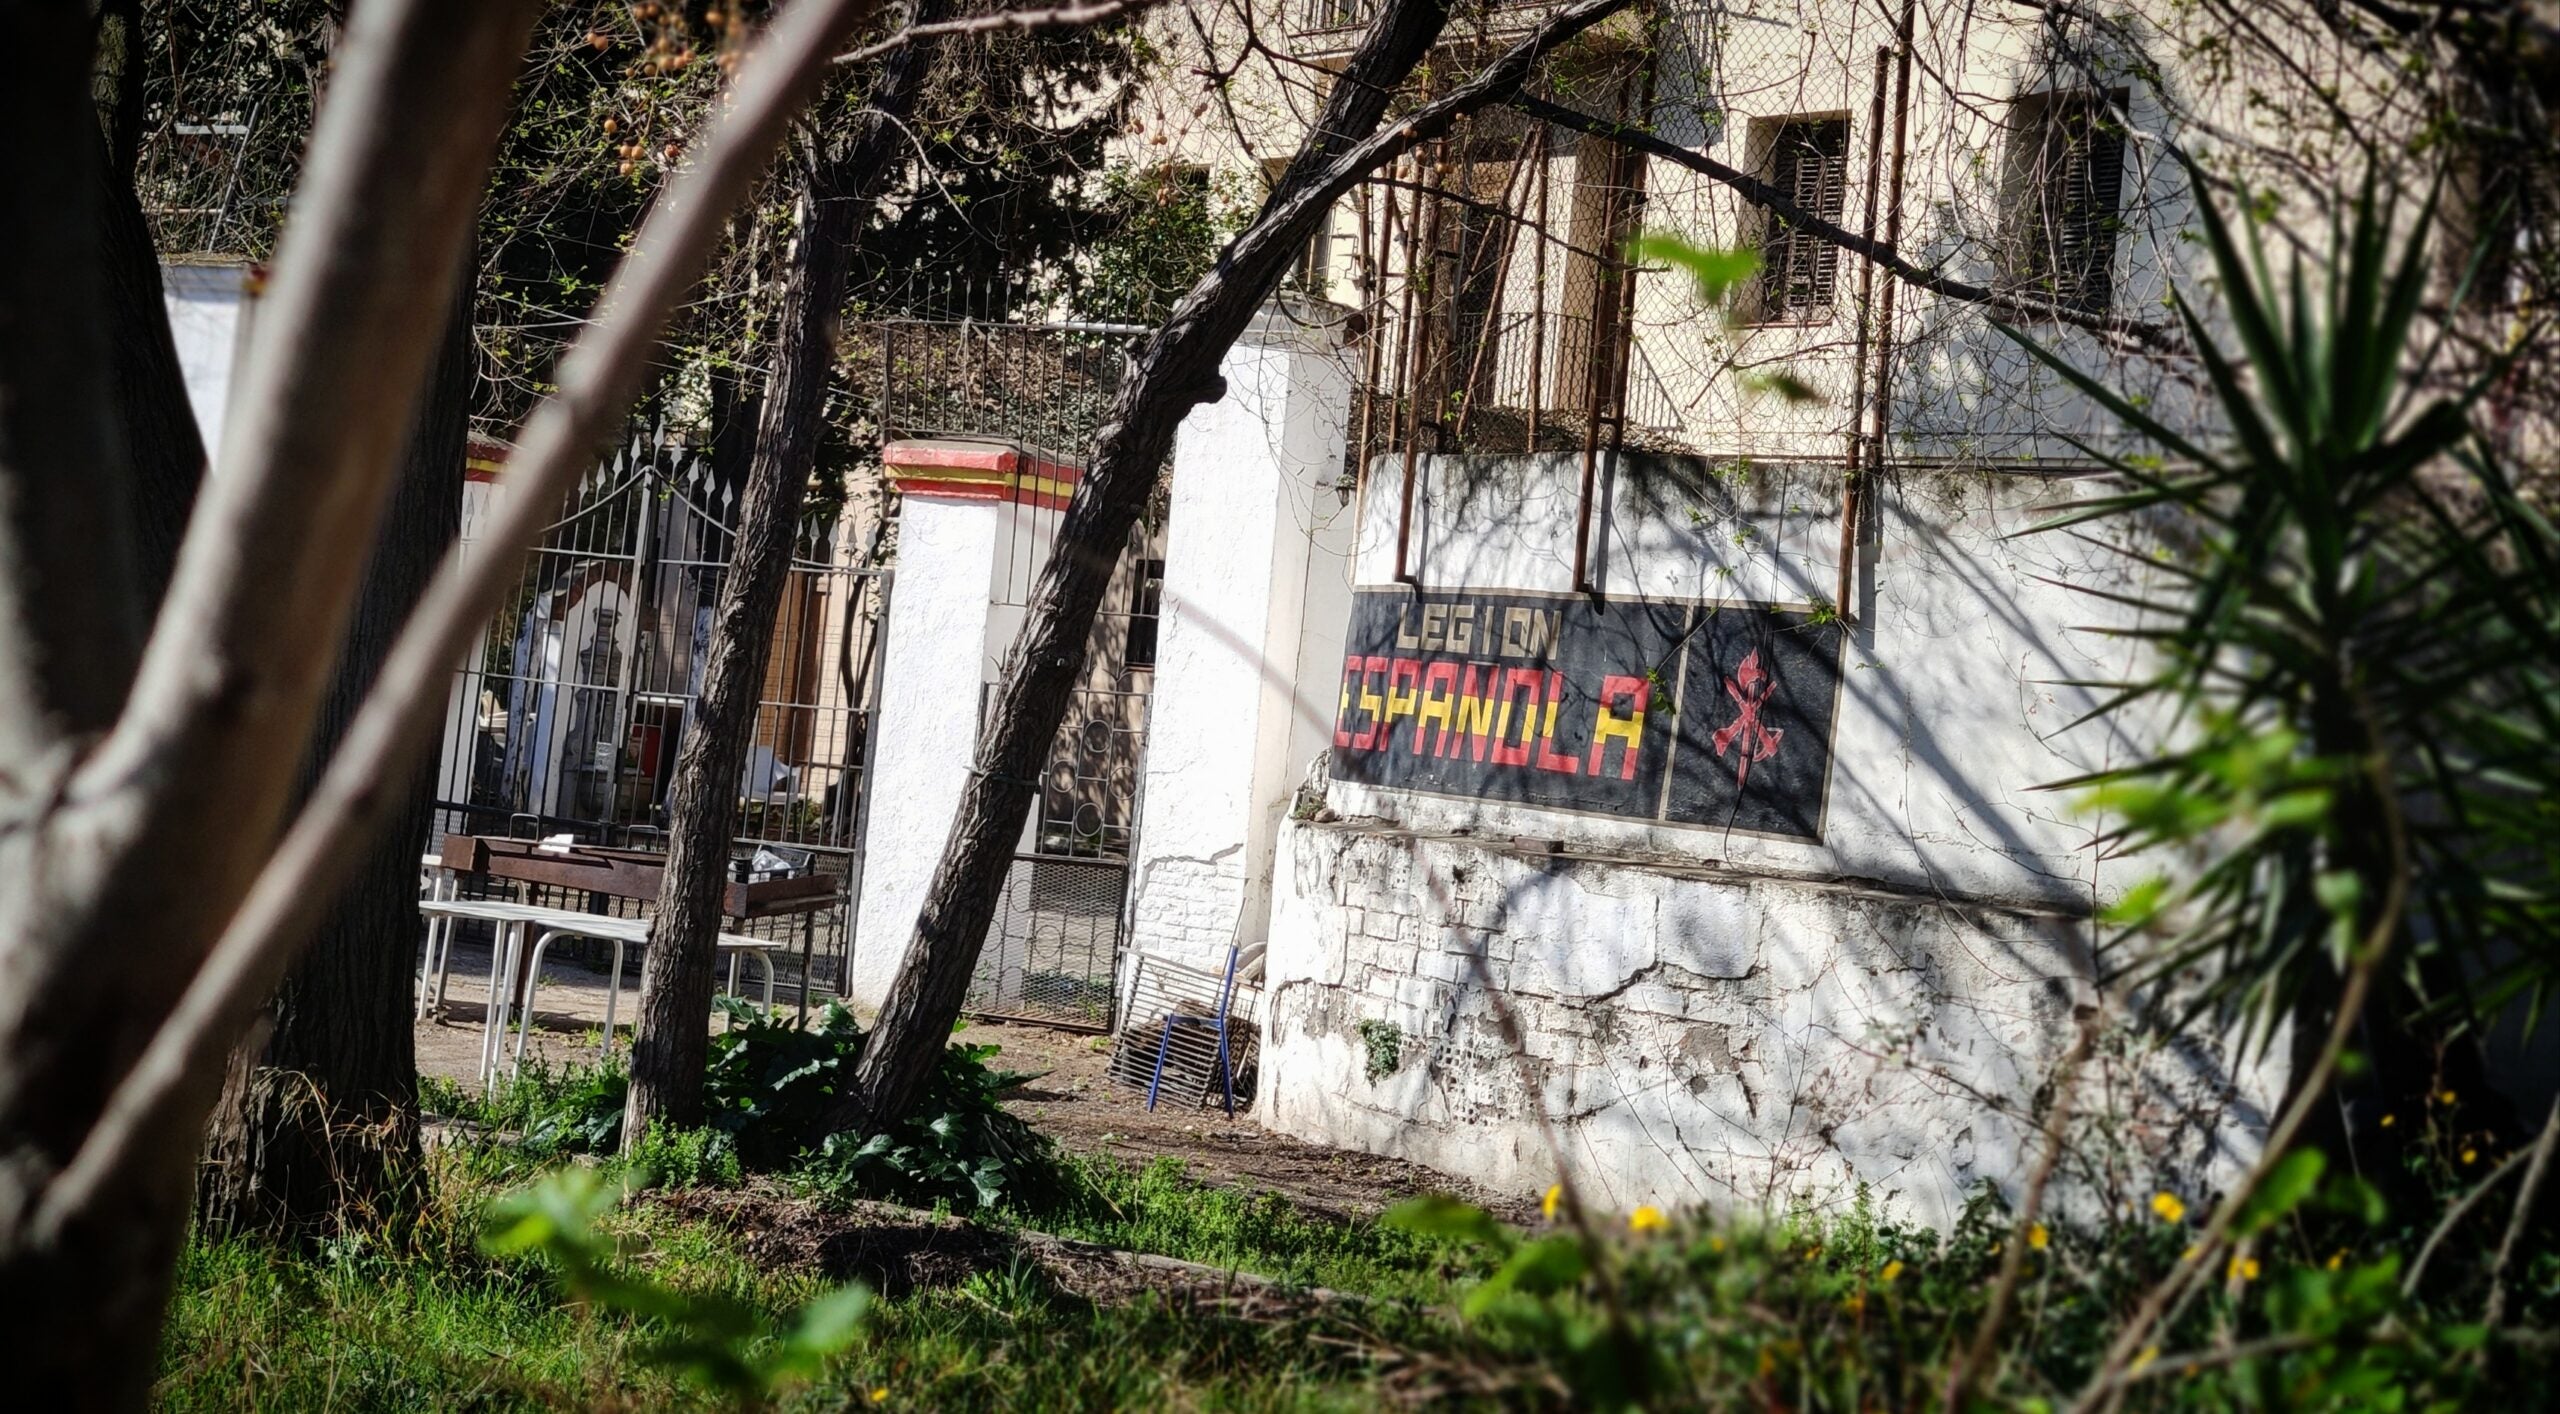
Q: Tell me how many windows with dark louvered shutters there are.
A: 2